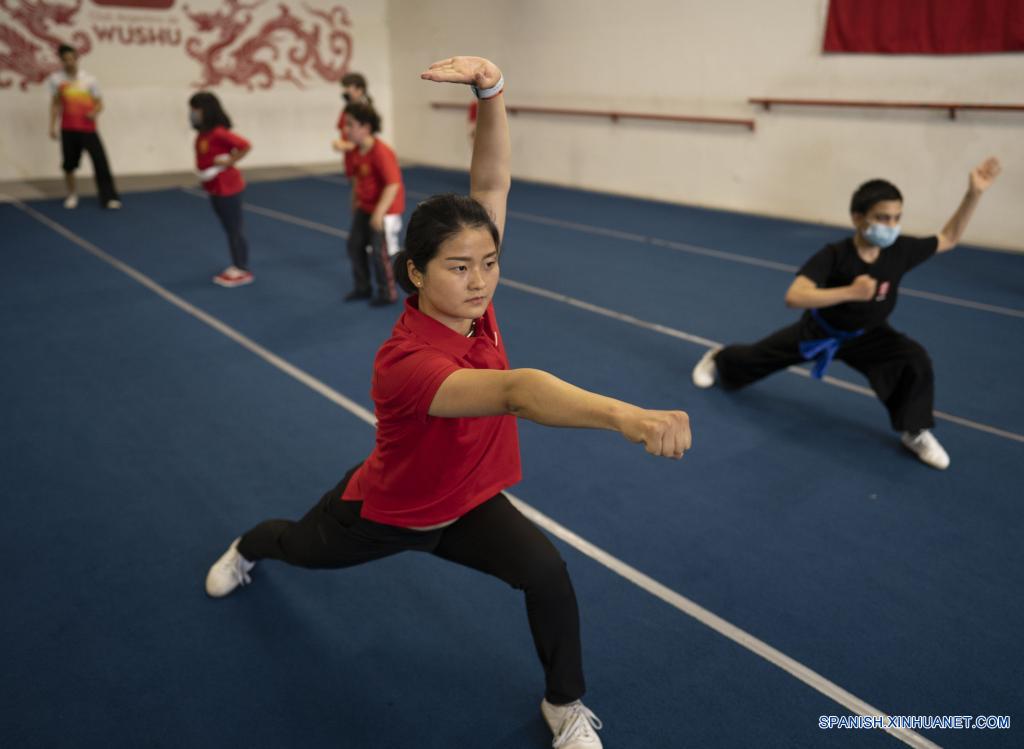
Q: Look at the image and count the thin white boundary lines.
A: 3